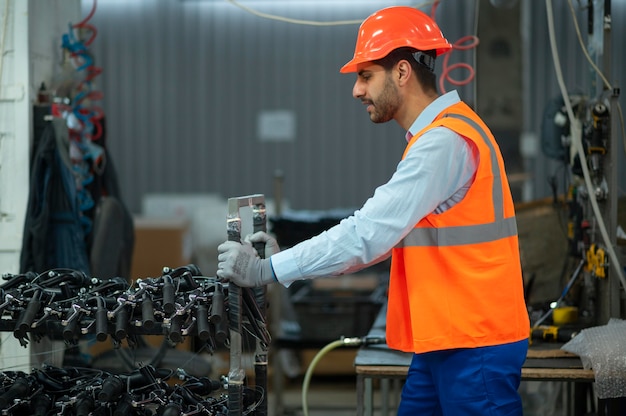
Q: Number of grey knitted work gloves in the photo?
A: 2